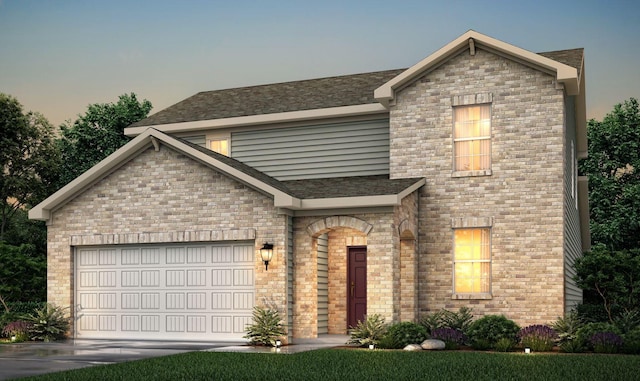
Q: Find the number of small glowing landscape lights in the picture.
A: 4